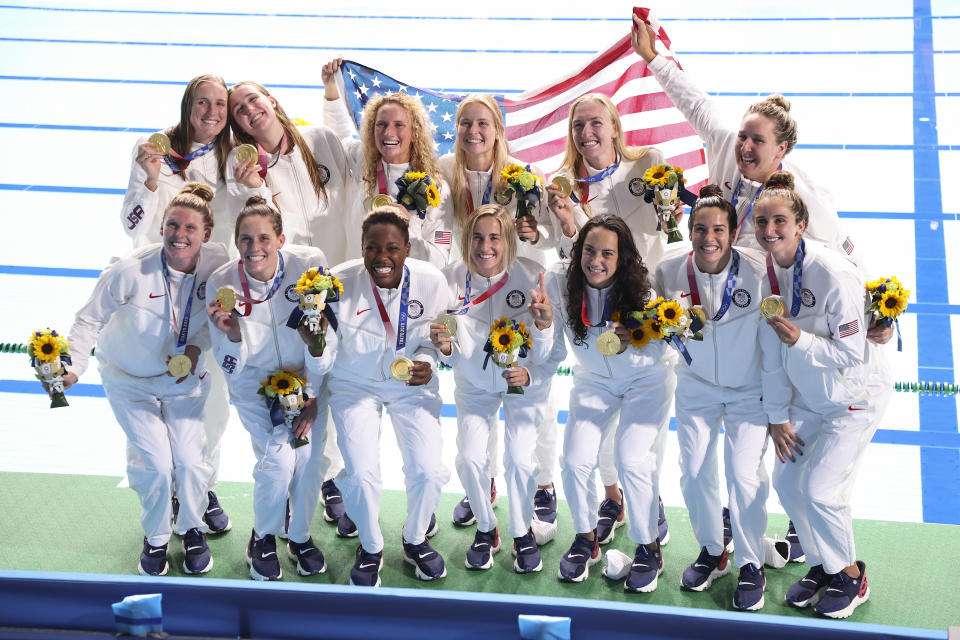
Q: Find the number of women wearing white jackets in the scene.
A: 13